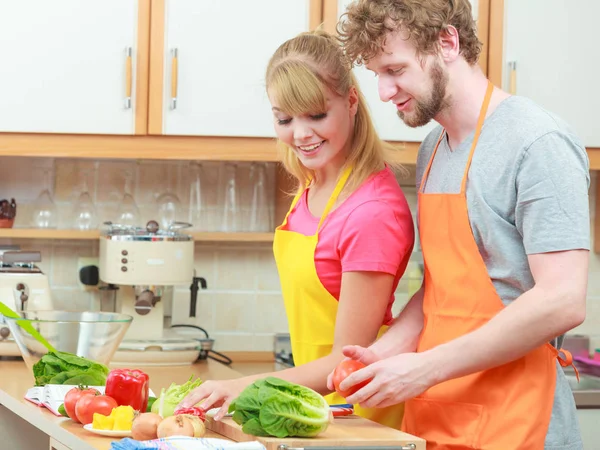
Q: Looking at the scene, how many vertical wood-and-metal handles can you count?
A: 3